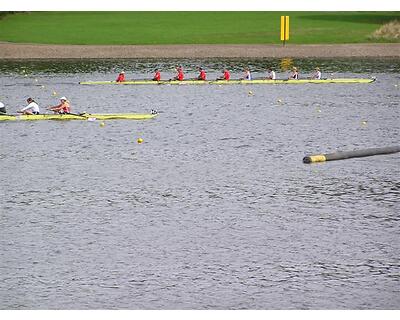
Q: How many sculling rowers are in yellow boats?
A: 12